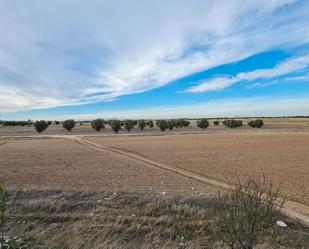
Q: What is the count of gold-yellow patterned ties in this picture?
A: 0